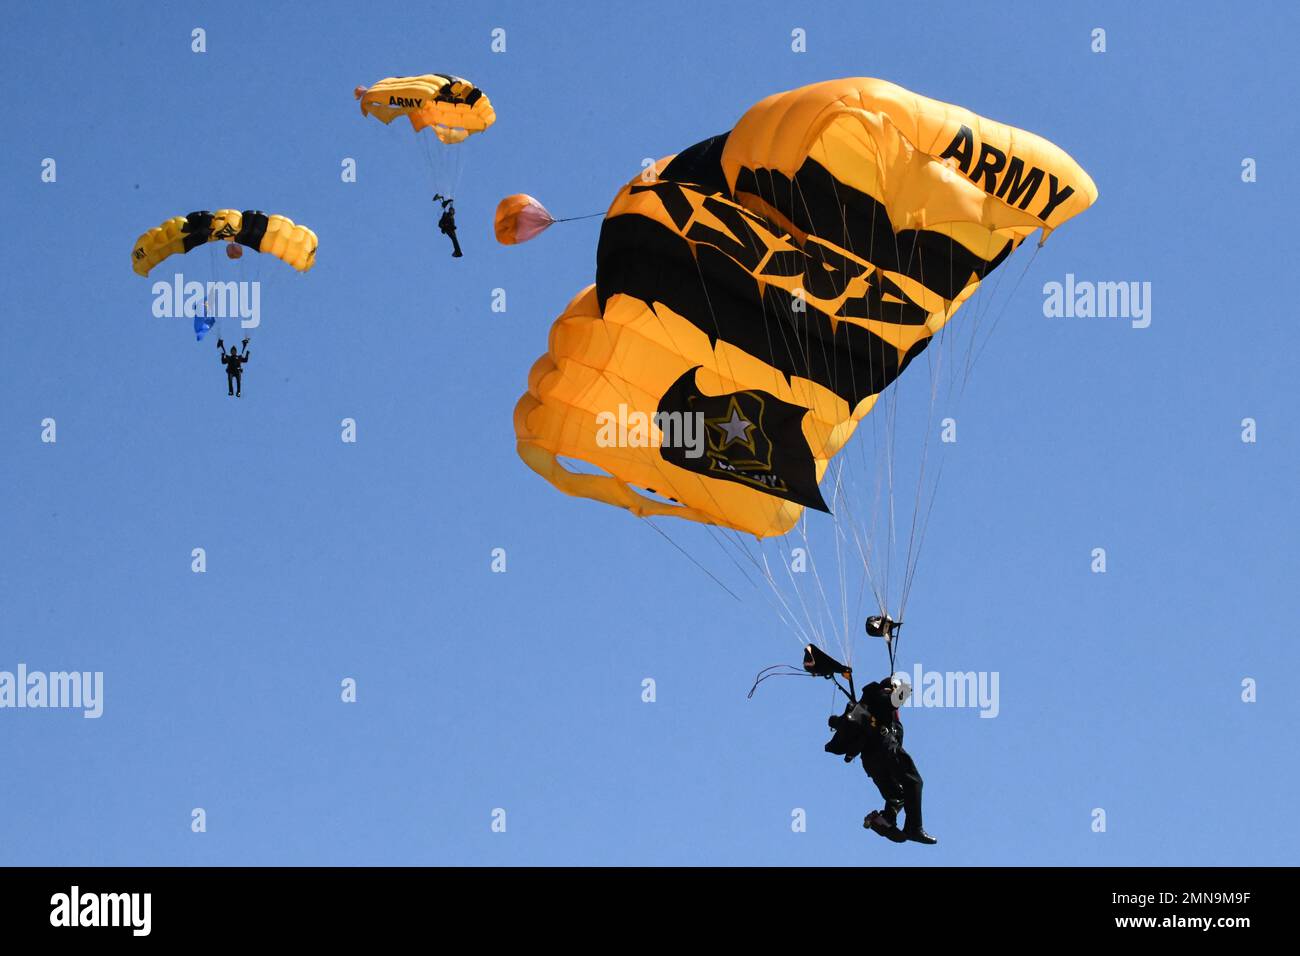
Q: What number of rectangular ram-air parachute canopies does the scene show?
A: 3